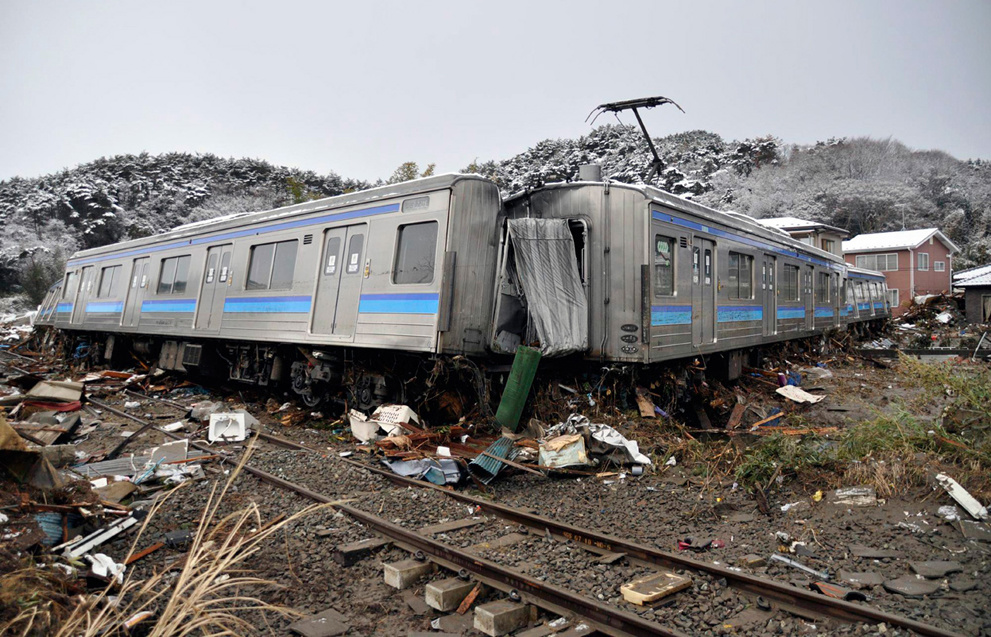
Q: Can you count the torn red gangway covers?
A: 0